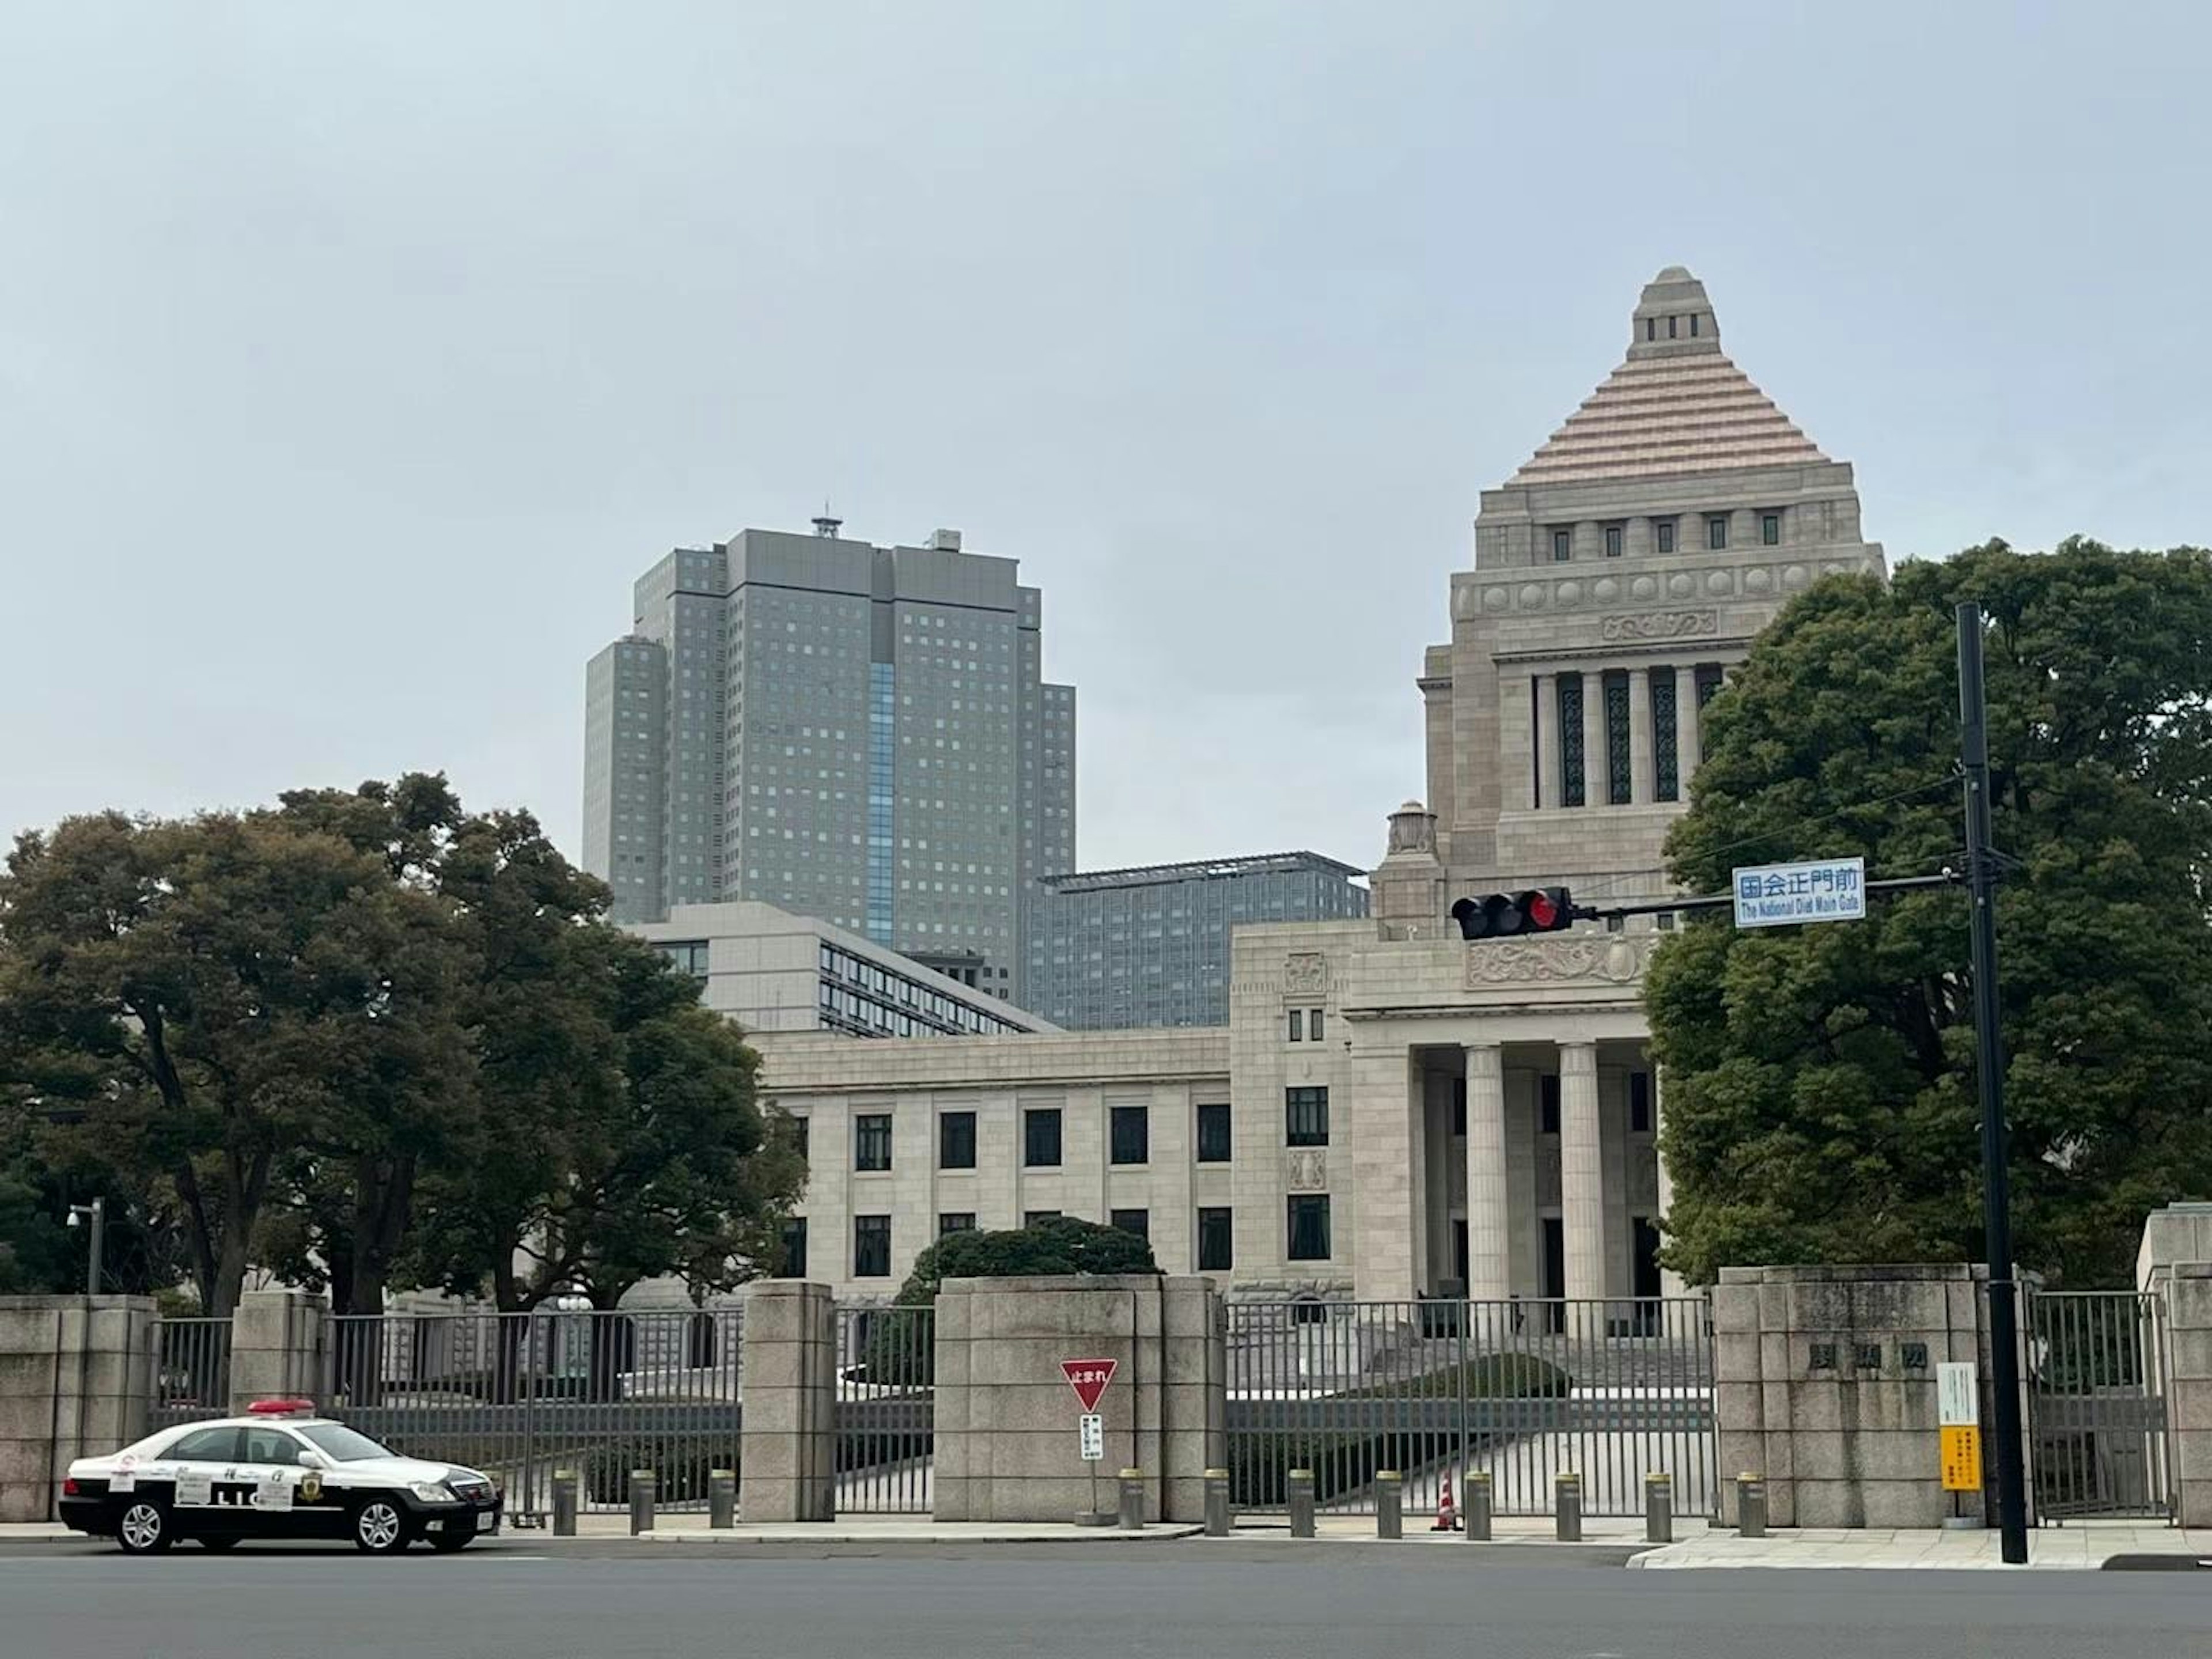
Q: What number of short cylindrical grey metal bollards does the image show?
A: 11